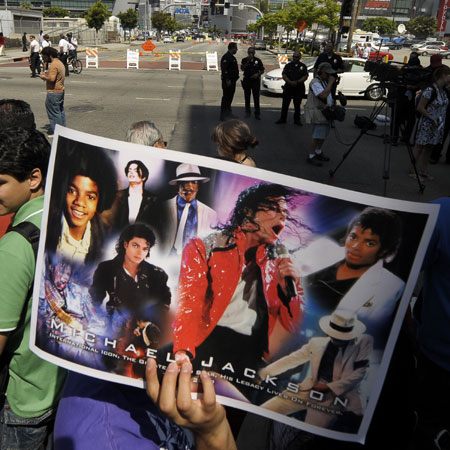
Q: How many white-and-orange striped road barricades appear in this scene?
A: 3